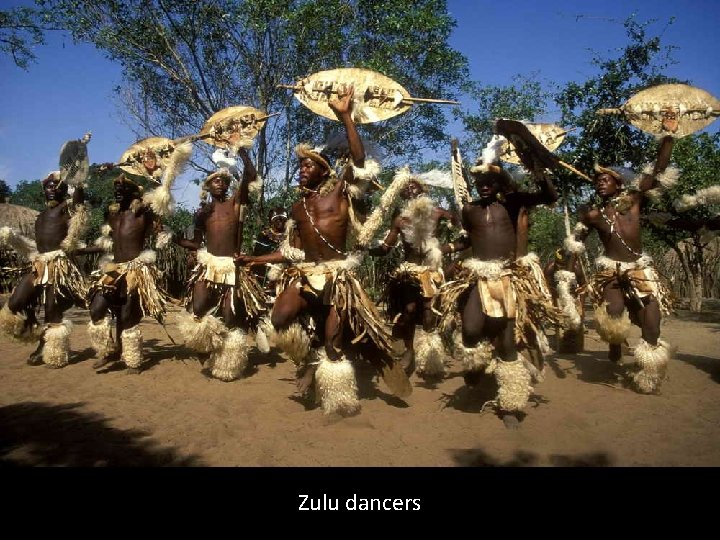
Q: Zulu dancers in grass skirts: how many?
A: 7